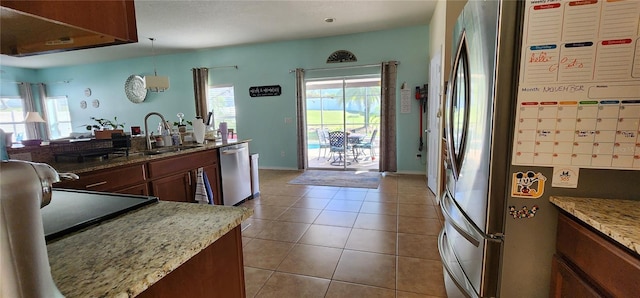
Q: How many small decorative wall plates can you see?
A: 3